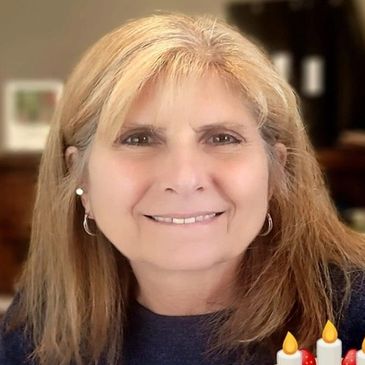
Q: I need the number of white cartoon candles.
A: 3